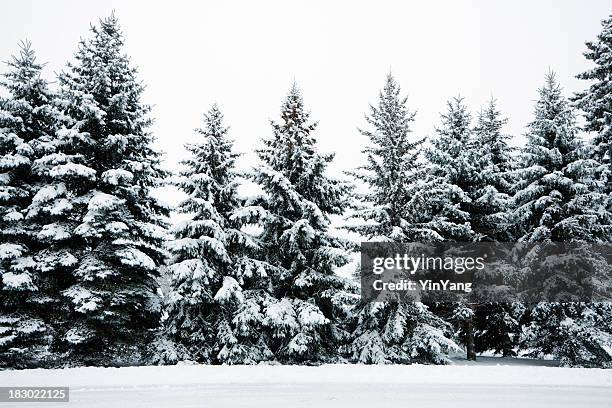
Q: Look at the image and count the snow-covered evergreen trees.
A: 9